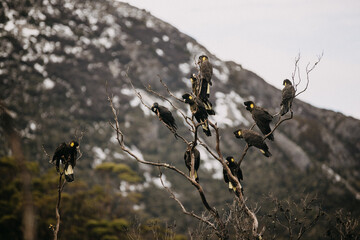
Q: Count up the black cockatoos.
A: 10